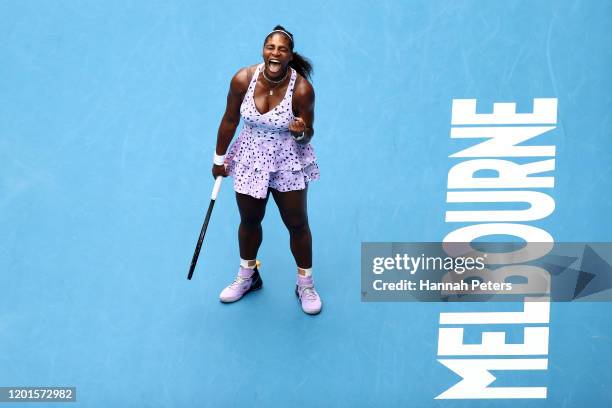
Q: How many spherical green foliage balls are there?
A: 0